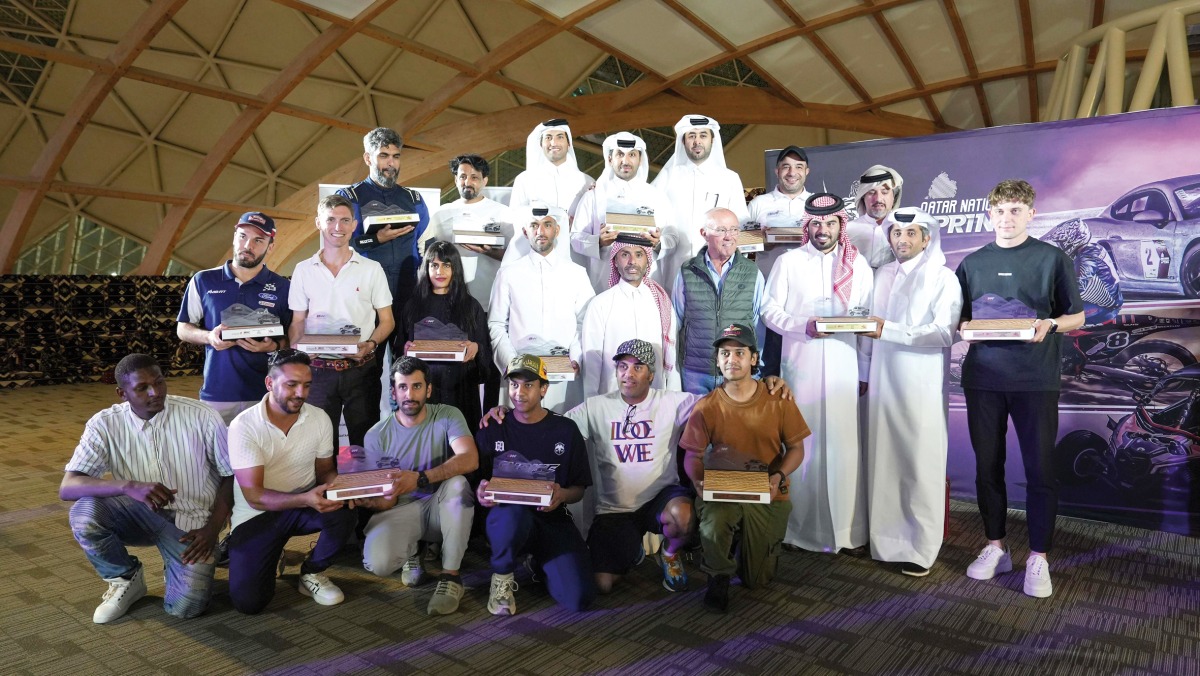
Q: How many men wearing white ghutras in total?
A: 6